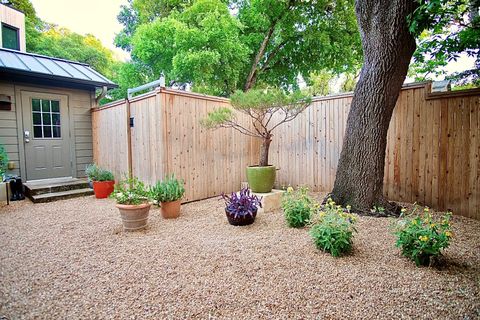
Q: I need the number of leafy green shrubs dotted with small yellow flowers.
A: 3